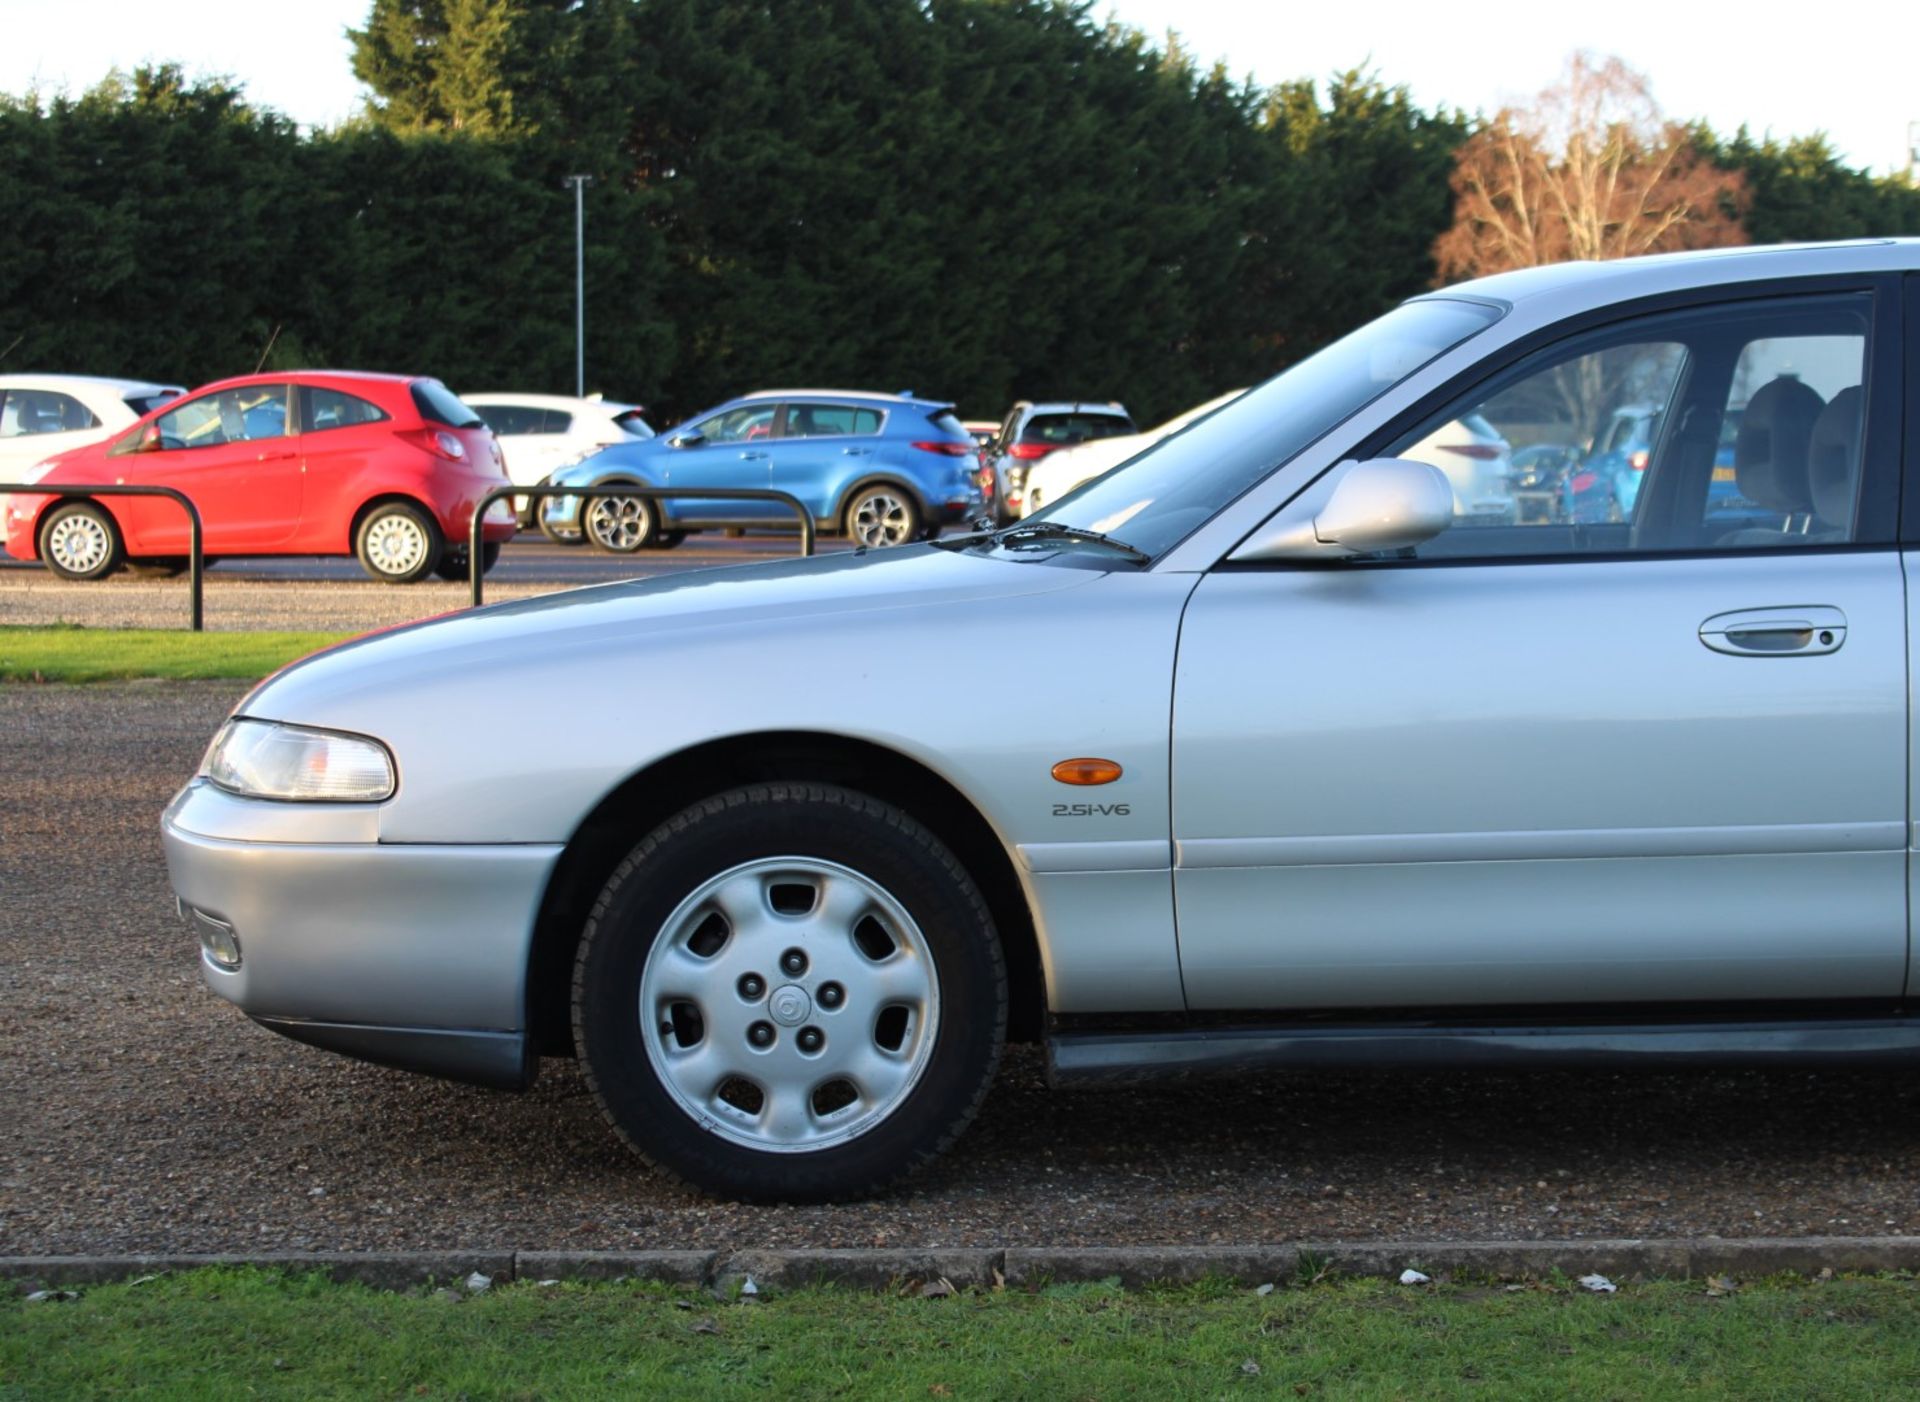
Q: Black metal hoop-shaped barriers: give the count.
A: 2